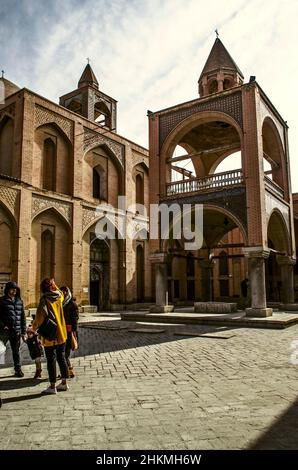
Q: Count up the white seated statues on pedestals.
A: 0